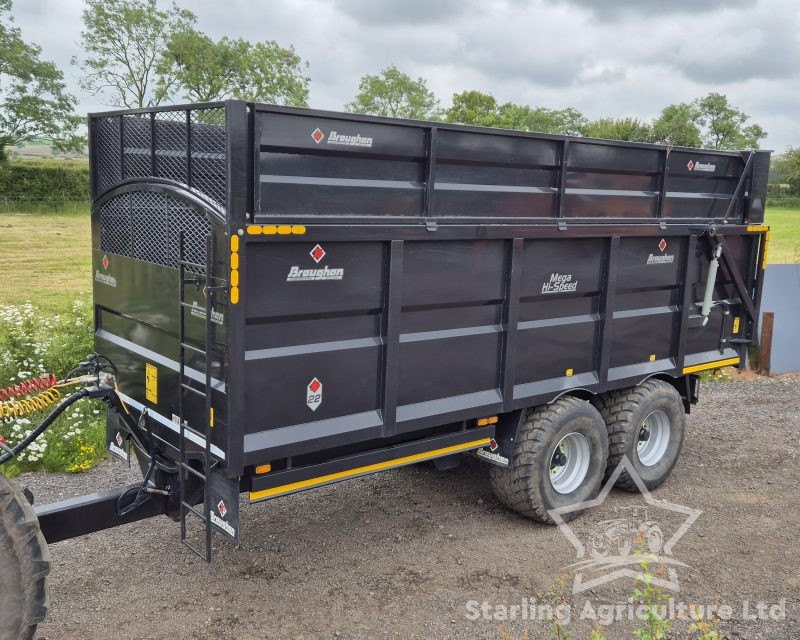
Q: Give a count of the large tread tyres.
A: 3